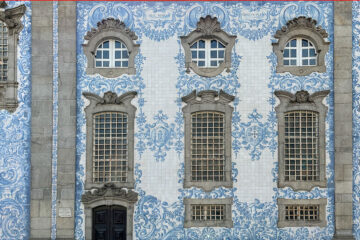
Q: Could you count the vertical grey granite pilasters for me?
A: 3